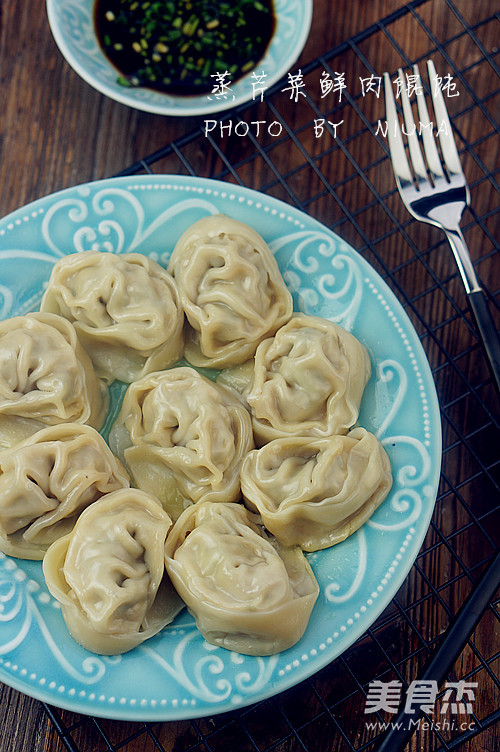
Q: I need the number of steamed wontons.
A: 9